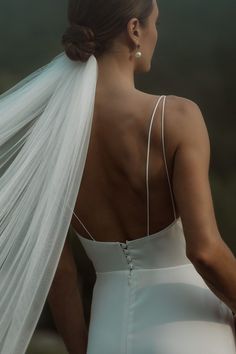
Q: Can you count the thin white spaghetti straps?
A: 3